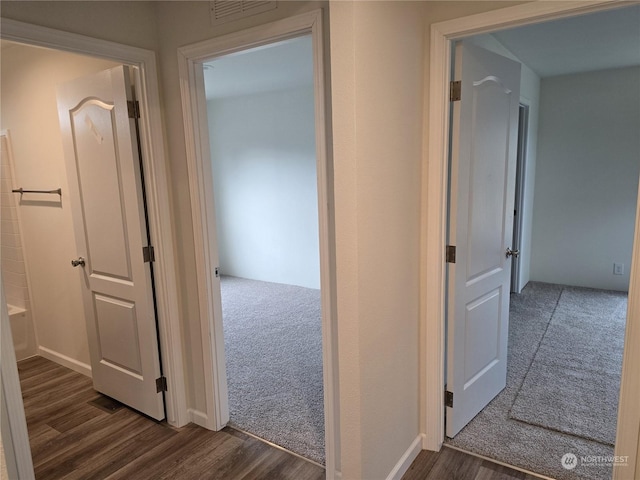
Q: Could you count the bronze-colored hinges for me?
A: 6